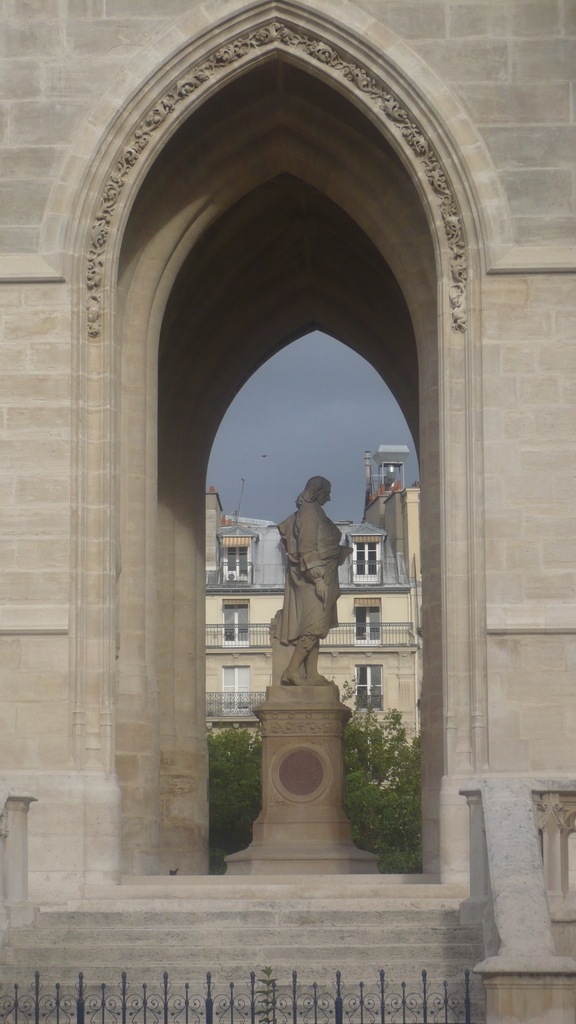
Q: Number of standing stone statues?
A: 1